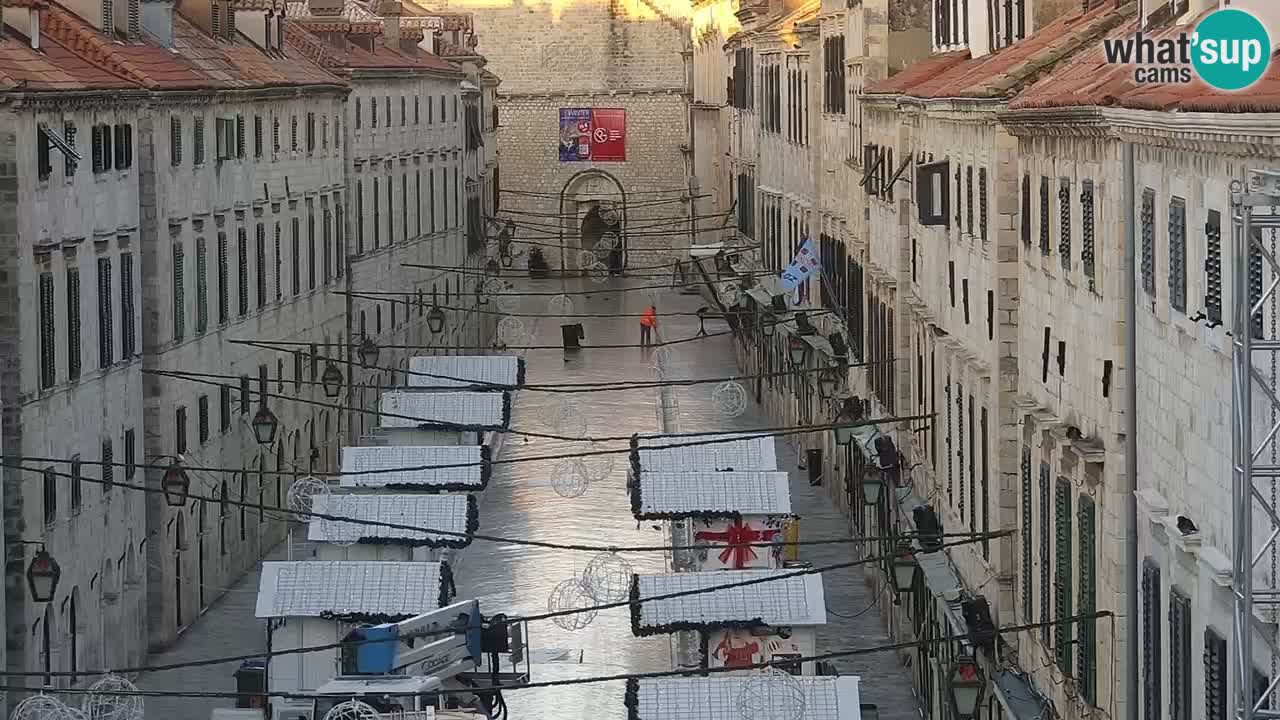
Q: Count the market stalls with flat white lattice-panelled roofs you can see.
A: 9